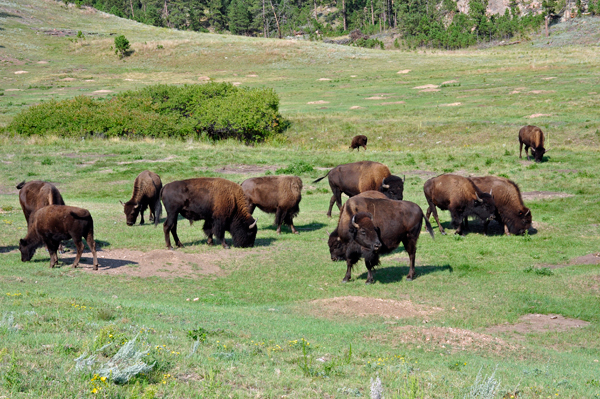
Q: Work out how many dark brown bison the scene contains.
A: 12